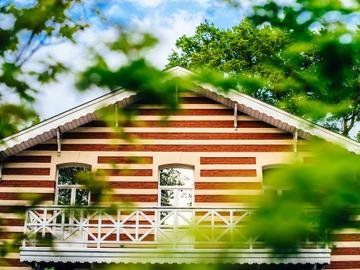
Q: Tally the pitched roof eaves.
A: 2